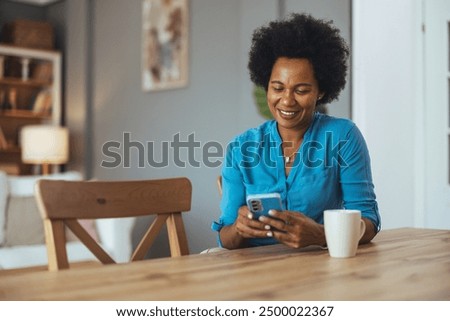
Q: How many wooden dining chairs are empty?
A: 1